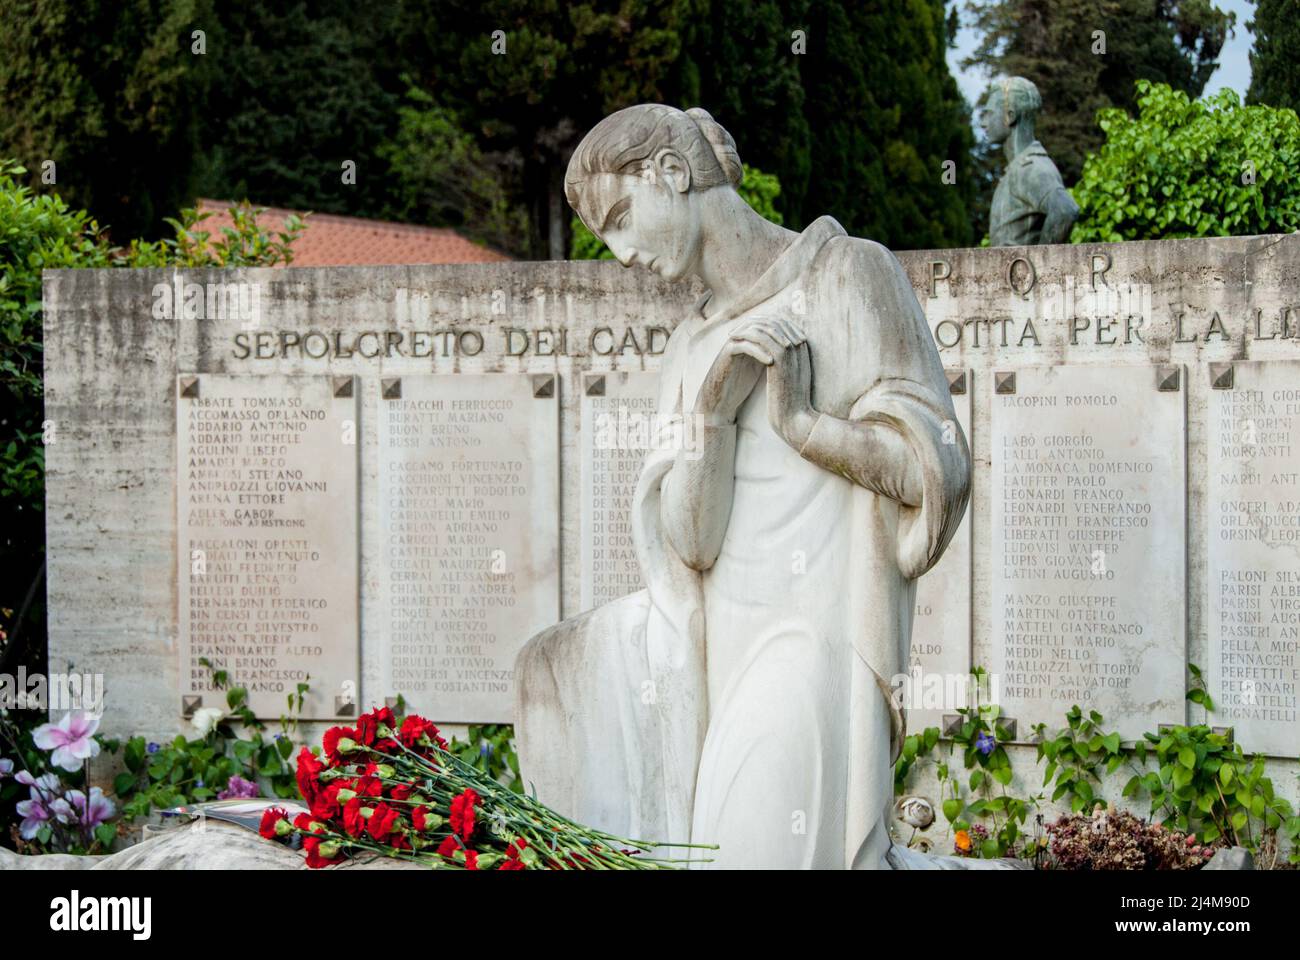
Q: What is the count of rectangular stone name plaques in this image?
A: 6